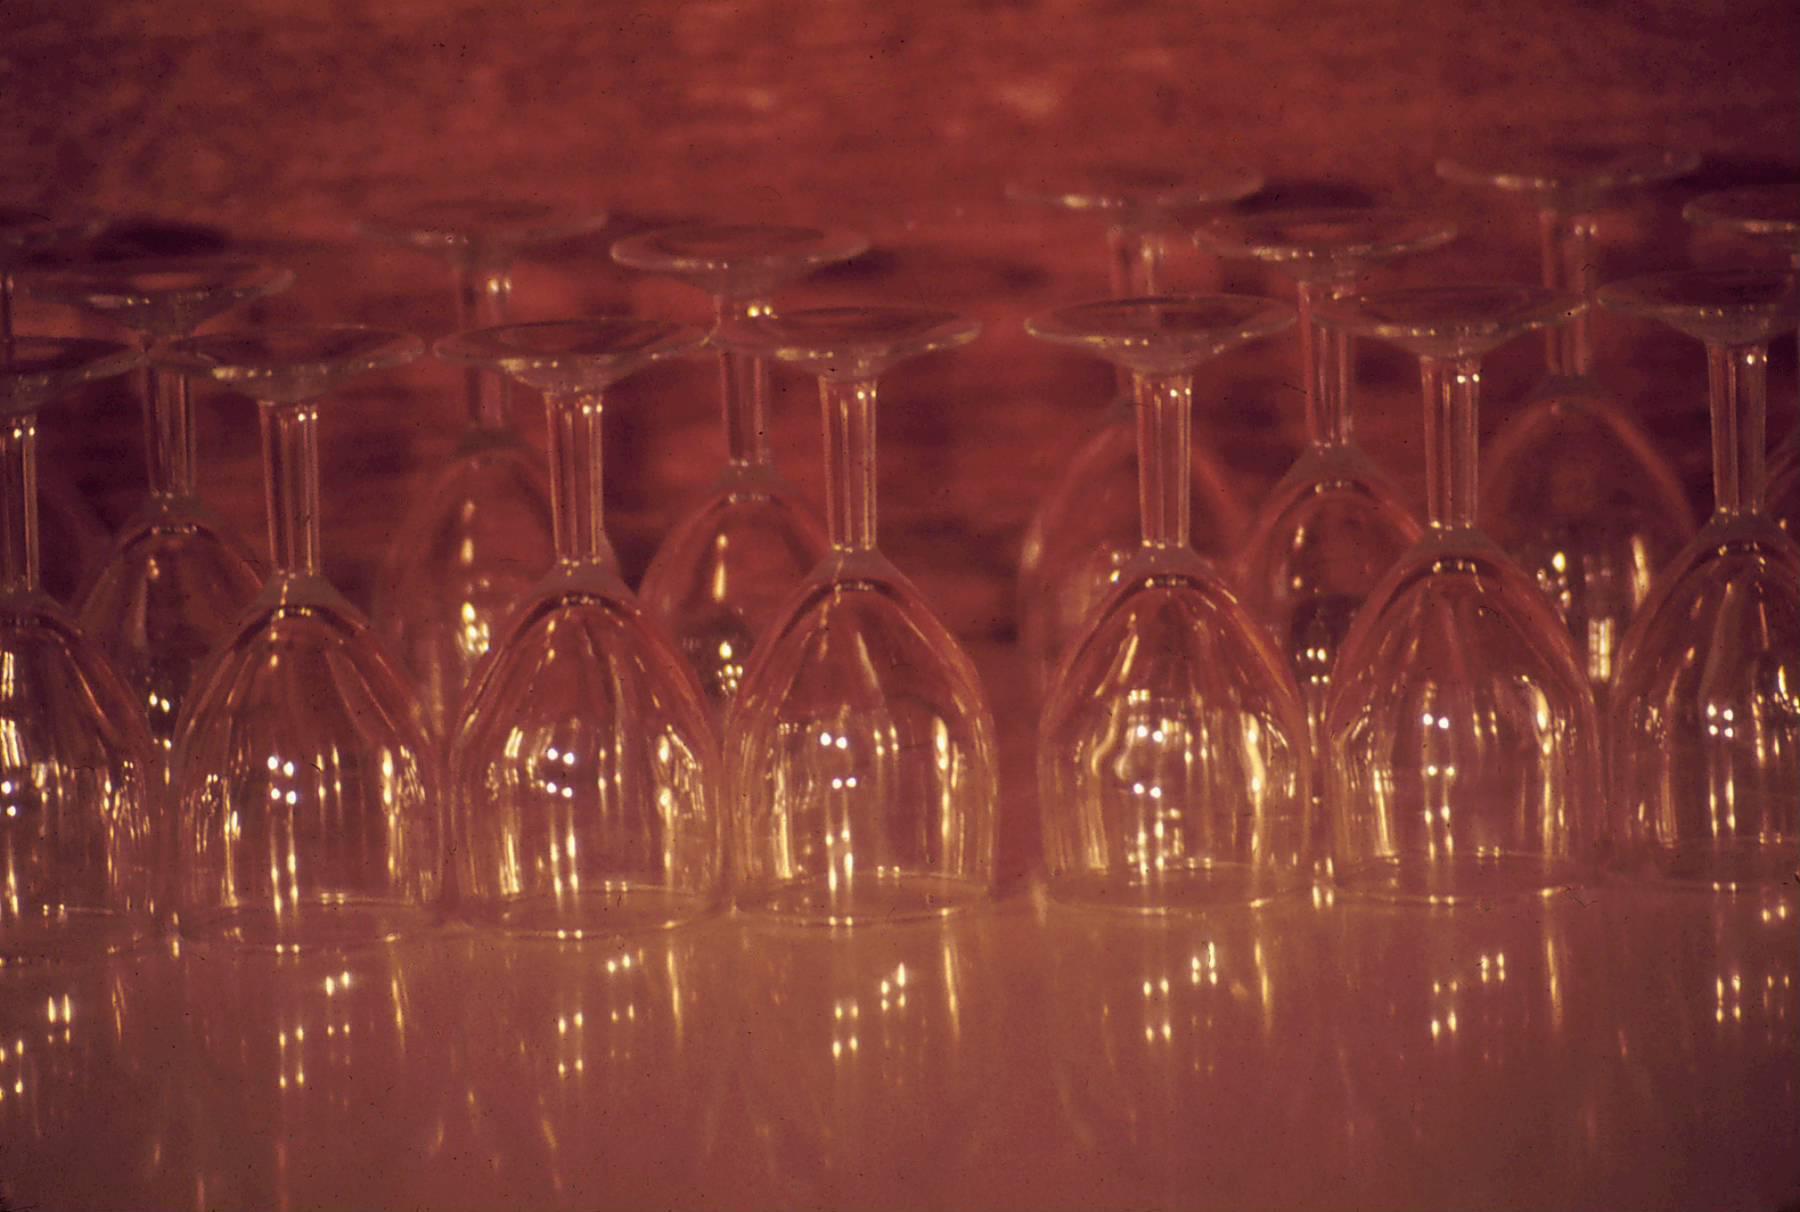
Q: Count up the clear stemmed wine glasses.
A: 15